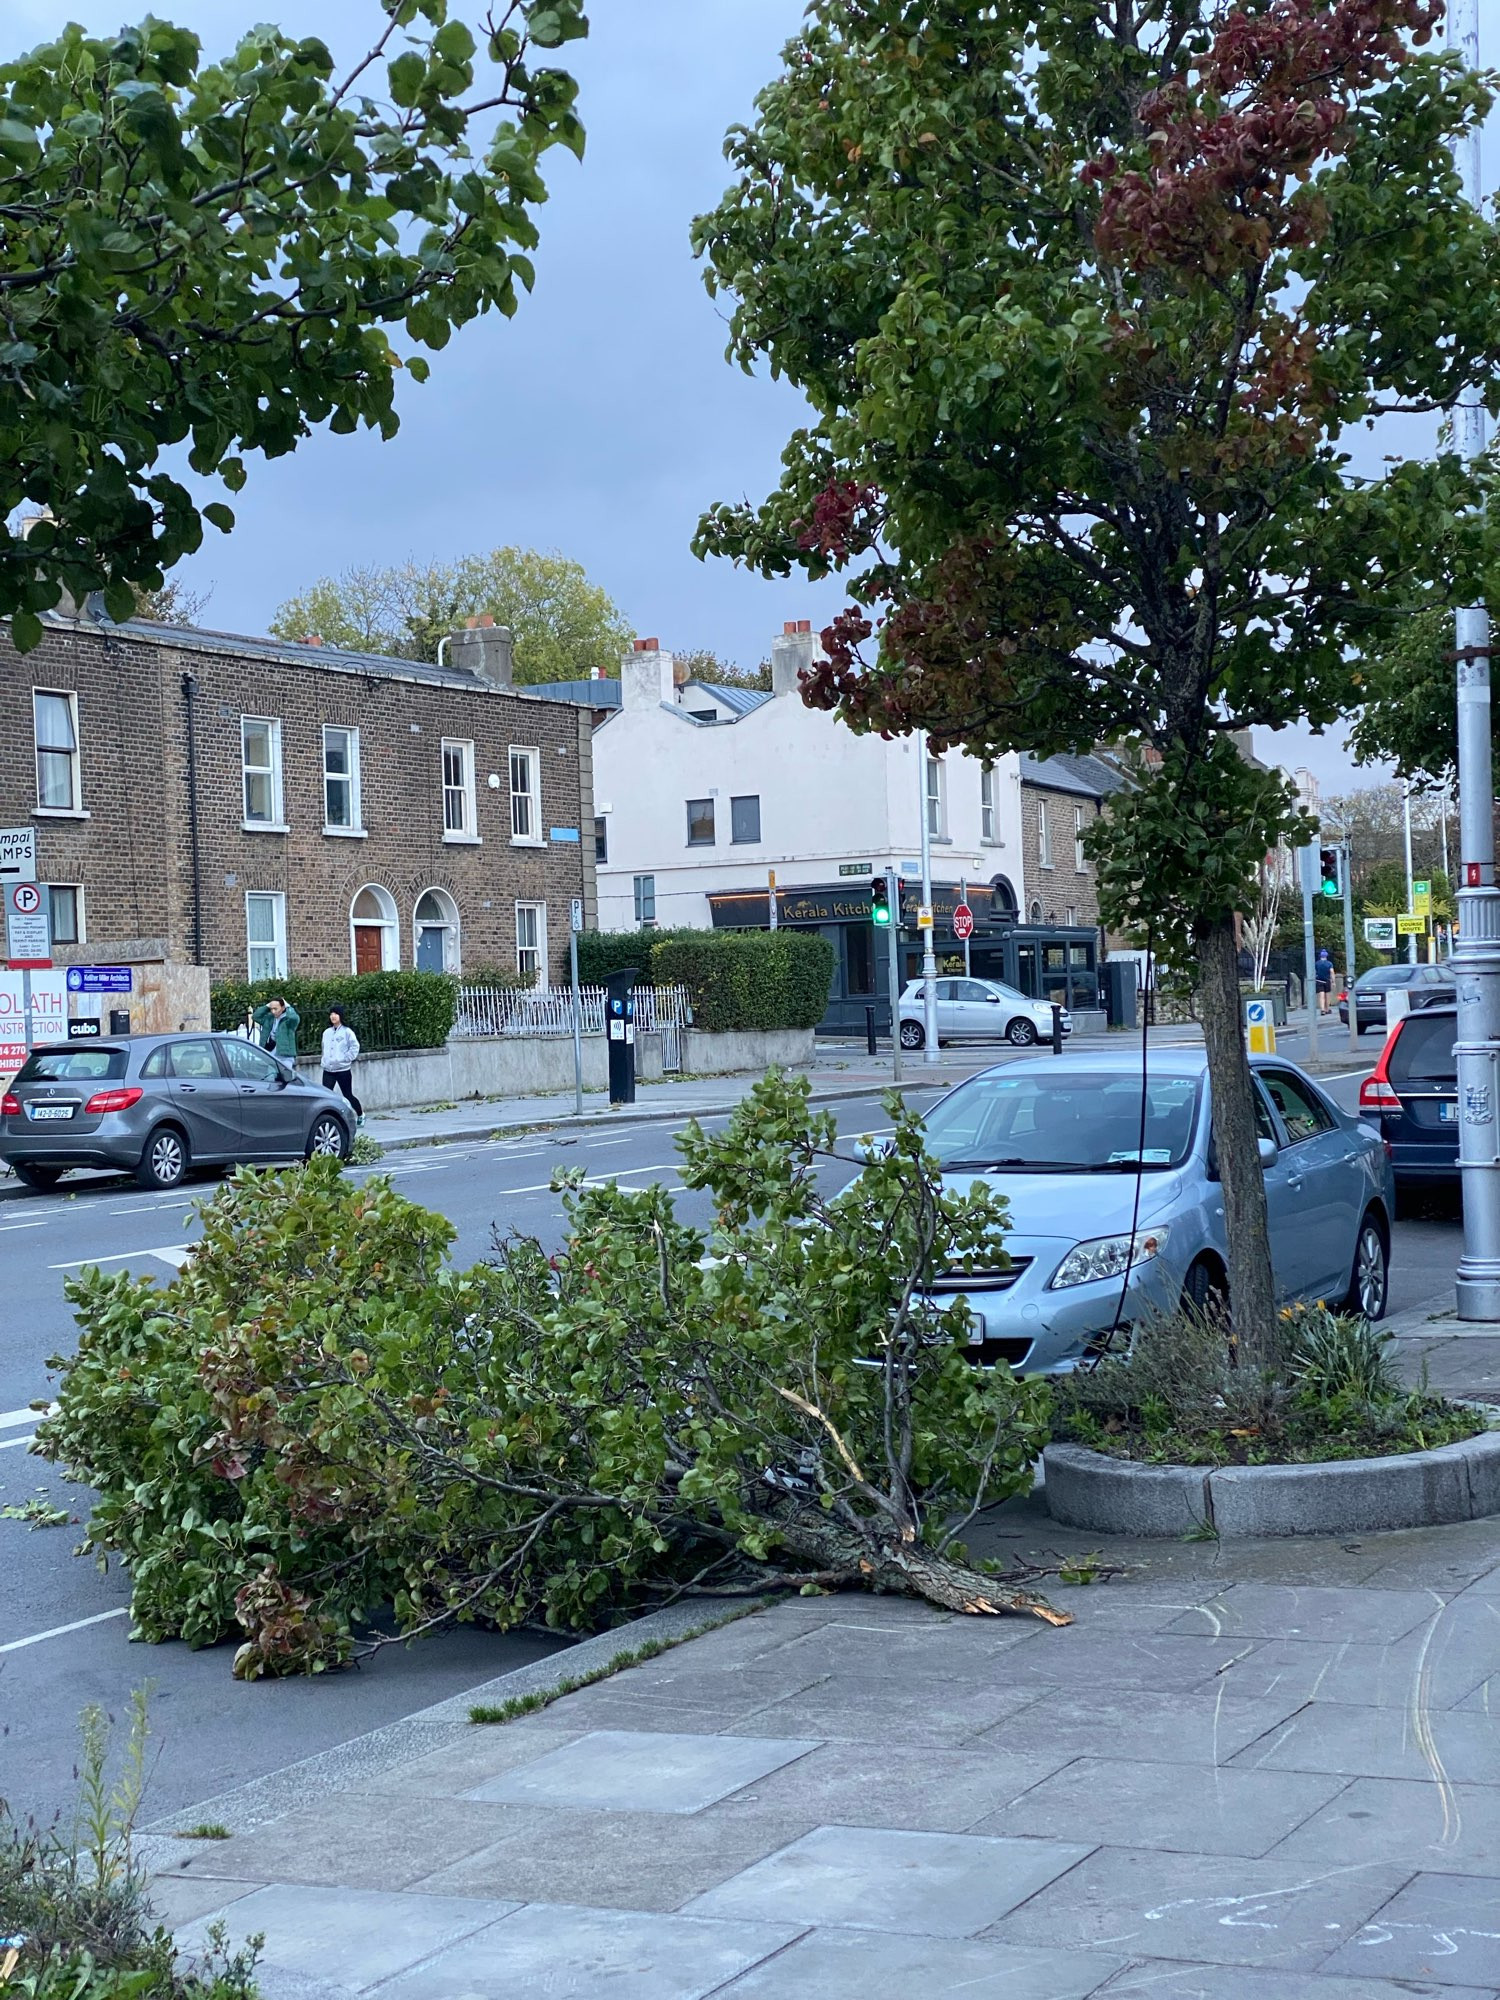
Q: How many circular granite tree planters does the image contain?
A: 1